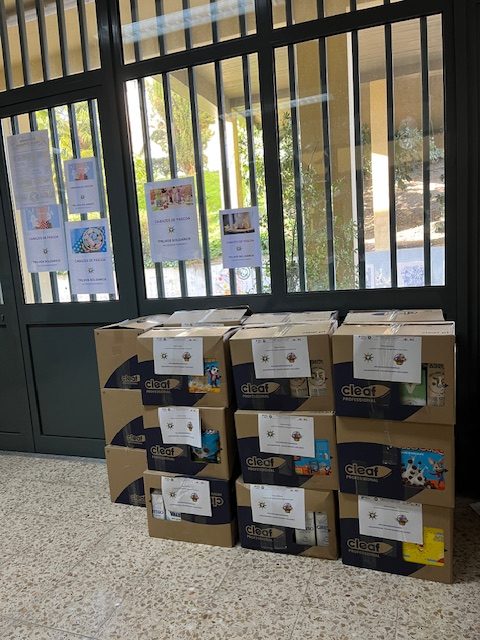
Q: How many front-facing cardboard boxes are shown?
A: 9